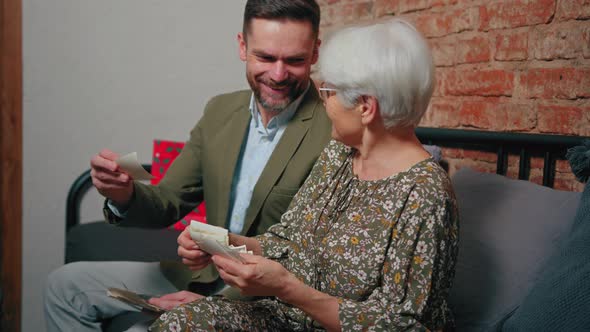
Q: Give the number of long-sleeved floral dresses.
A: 1